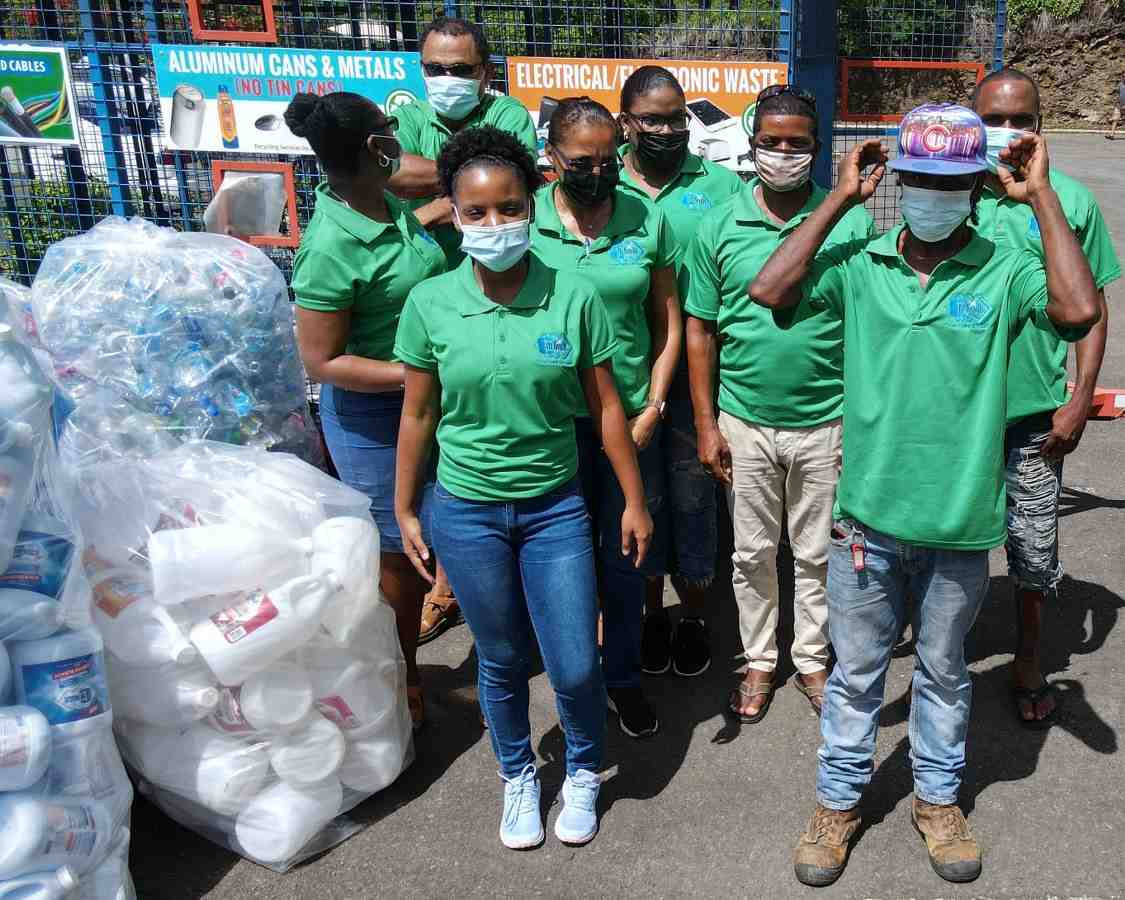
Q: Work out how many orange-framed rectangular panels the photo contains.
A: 3